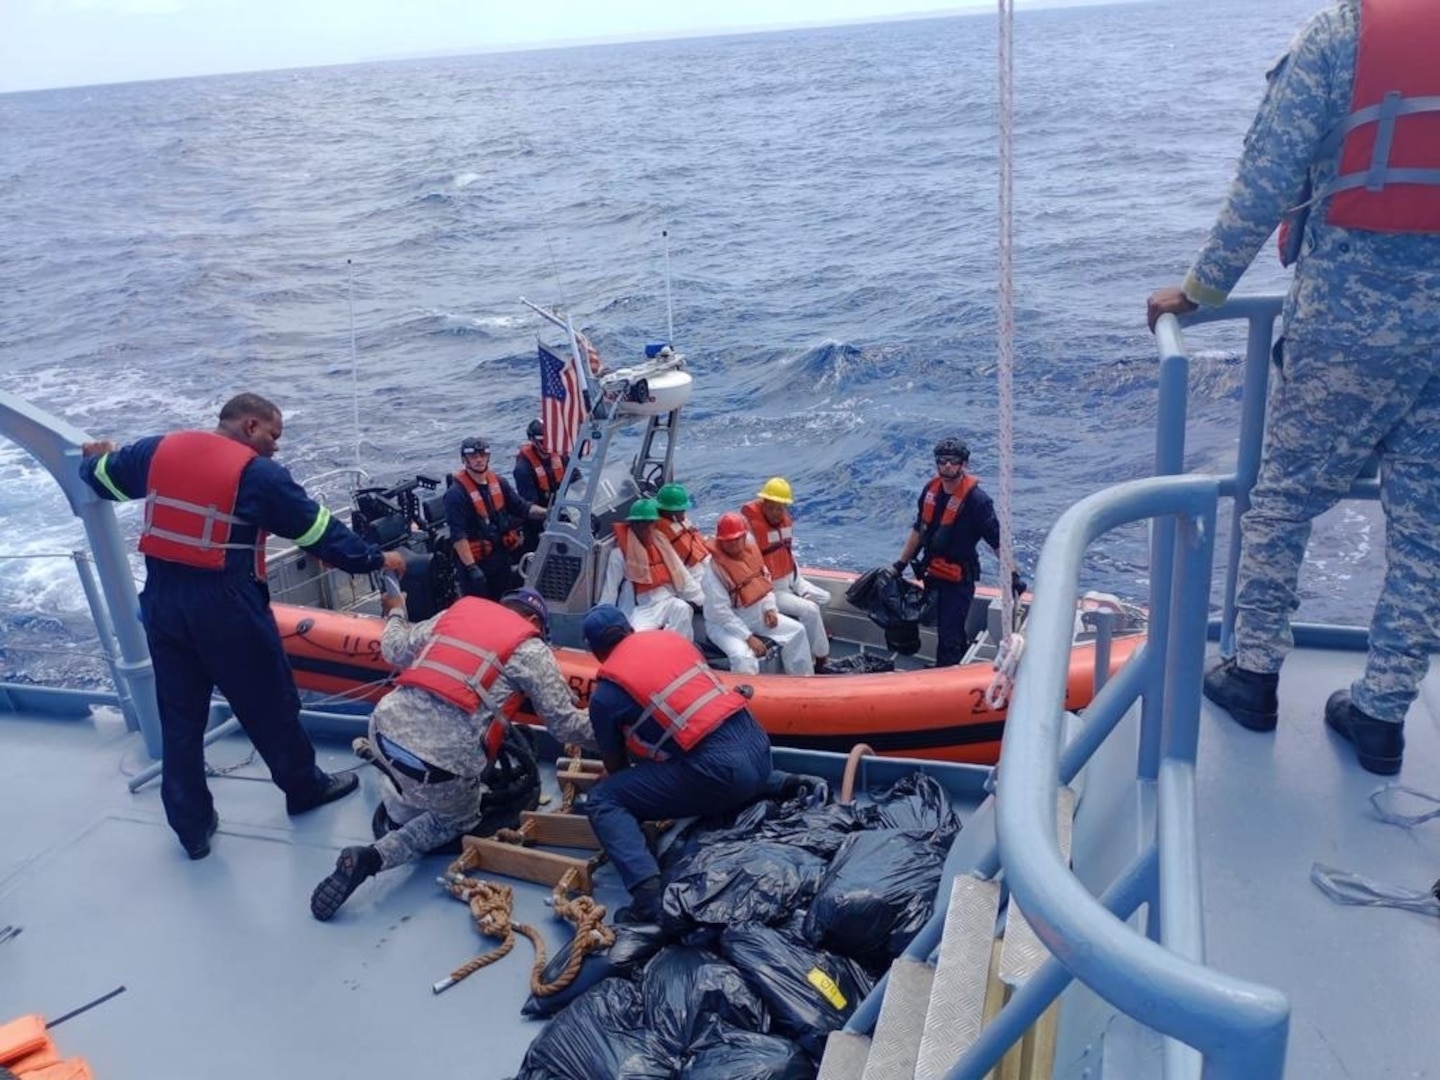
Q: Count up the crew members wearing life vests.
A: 11